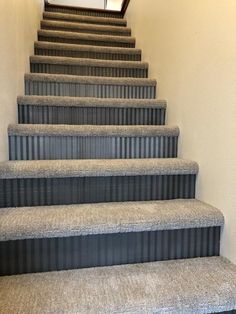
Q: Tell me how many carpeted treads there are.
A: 11